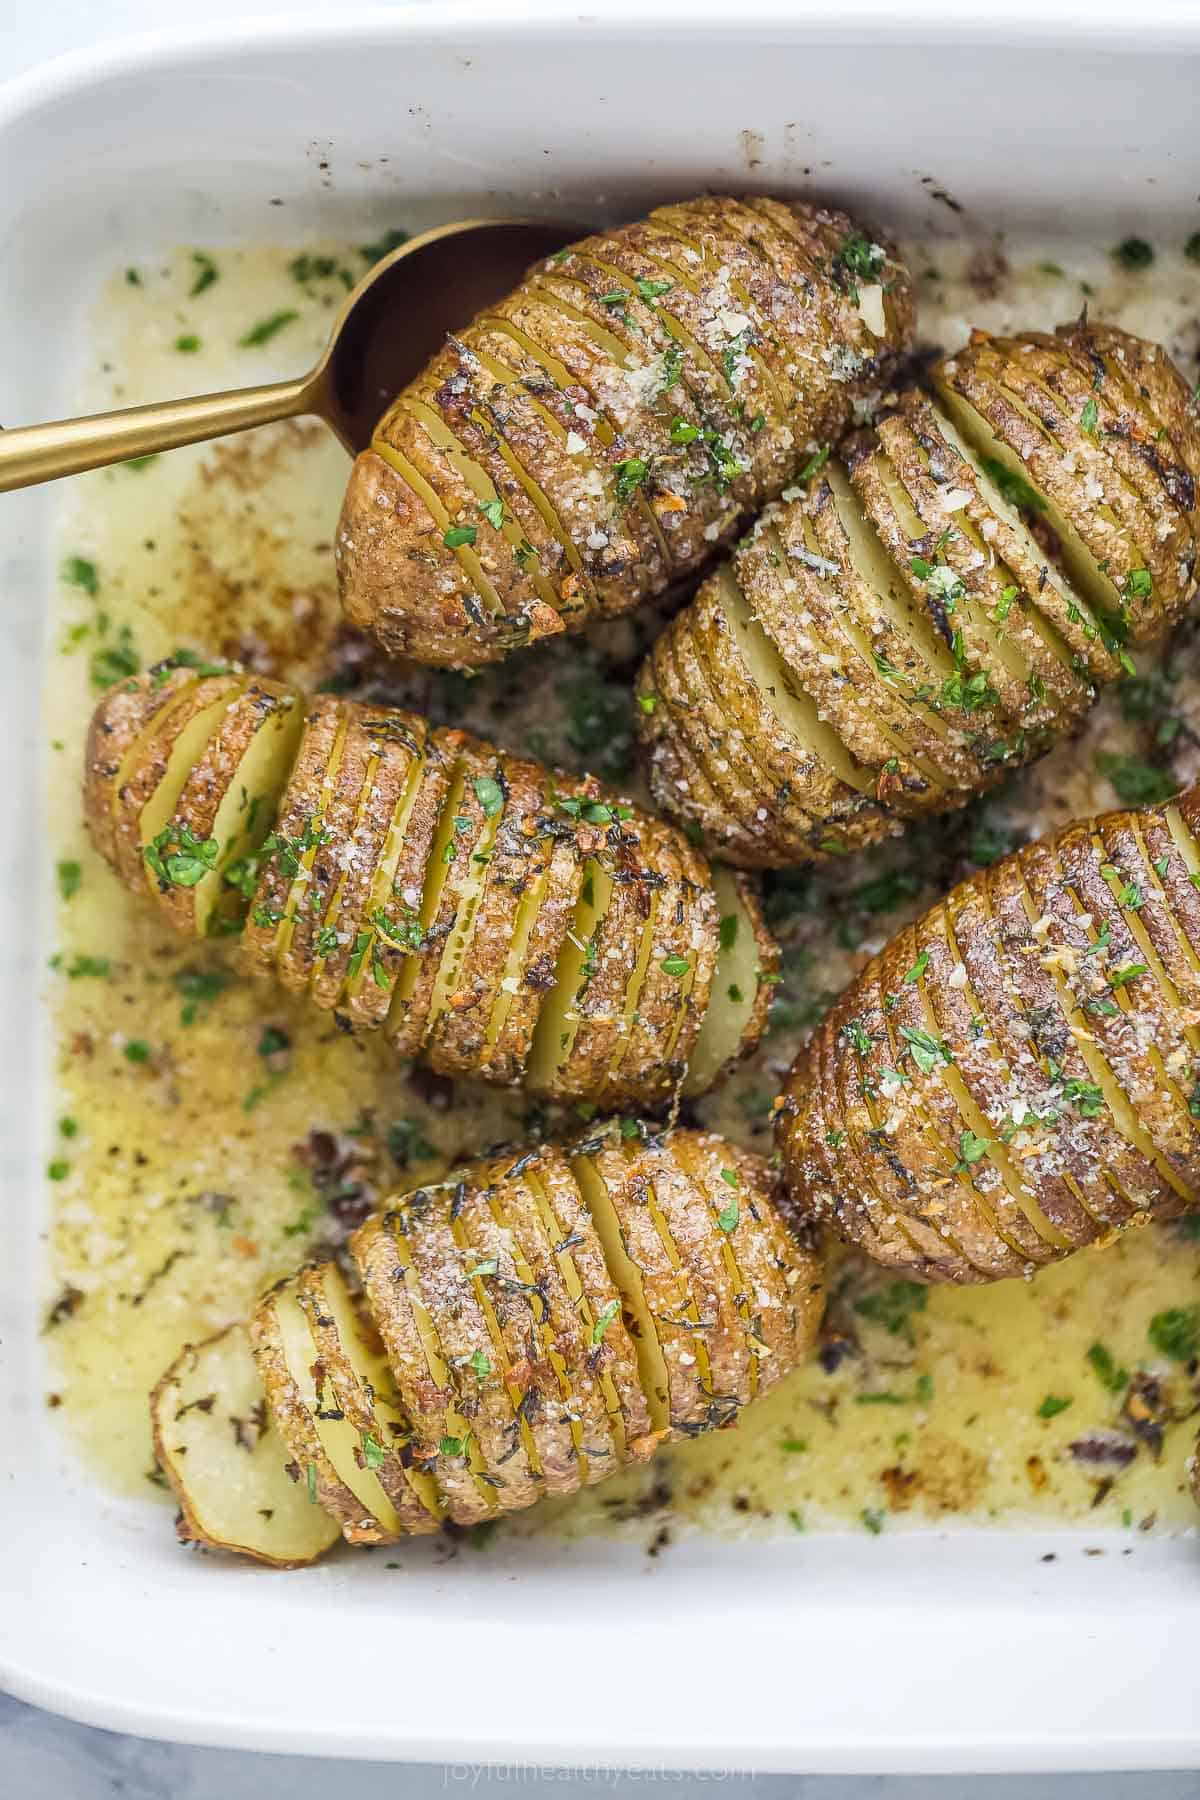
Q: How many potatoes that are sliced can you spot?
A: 5